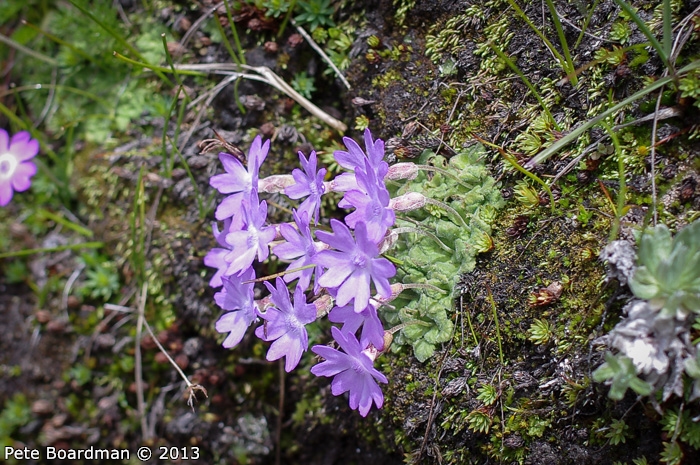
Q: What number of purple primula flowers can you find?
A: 13